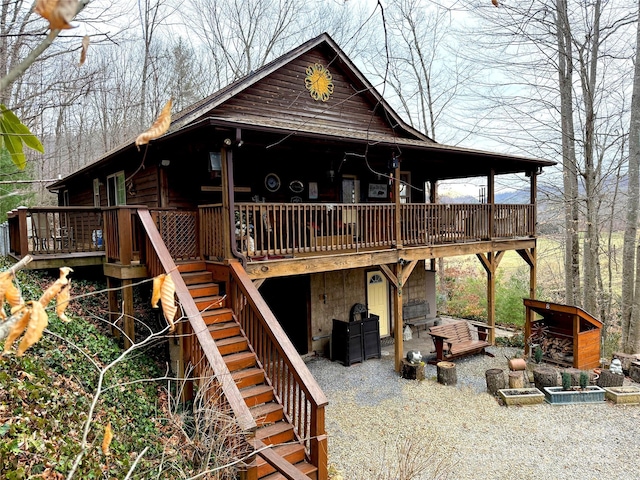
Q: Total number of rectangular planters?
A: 3